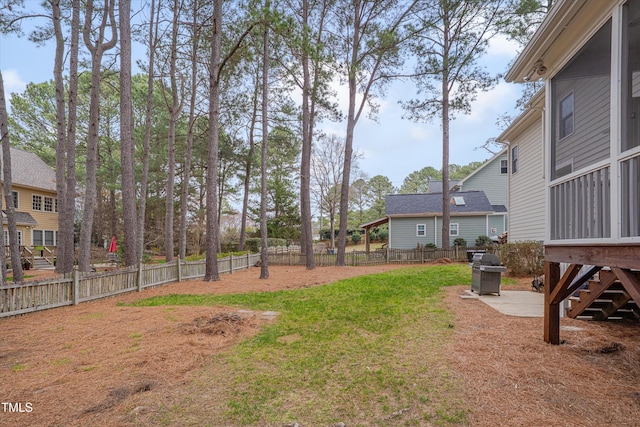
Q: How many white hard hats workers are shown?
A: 0